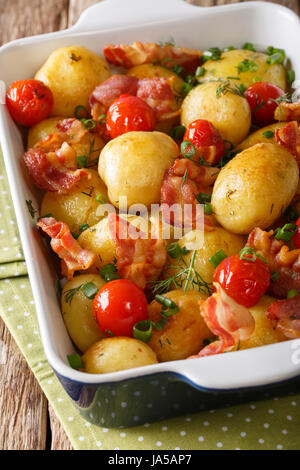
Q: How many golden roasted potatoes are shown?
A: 15